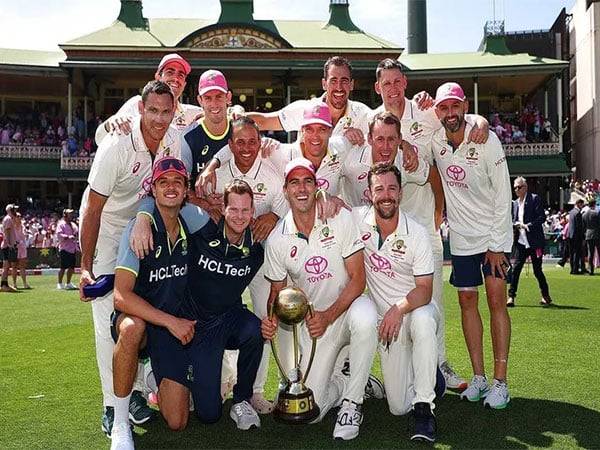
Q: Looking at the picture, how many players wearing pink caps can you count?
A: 6